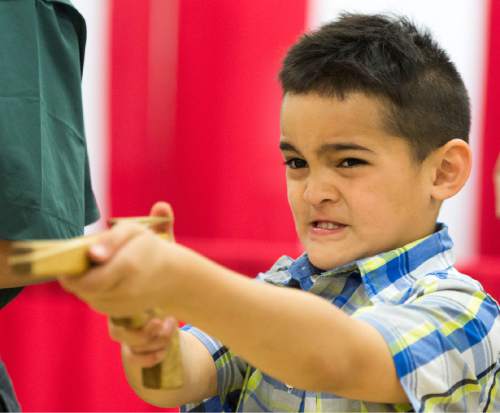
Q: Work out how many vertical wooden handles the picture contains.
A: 1